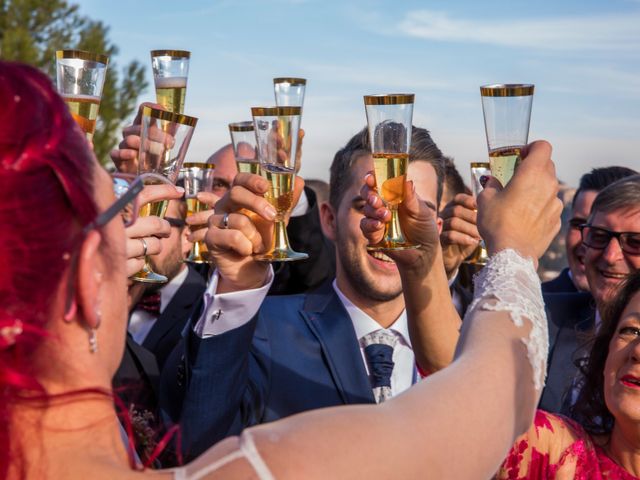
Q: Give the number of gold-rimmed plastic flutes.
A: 10